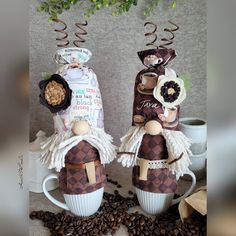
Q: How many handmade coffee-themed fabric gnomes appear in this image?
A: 2